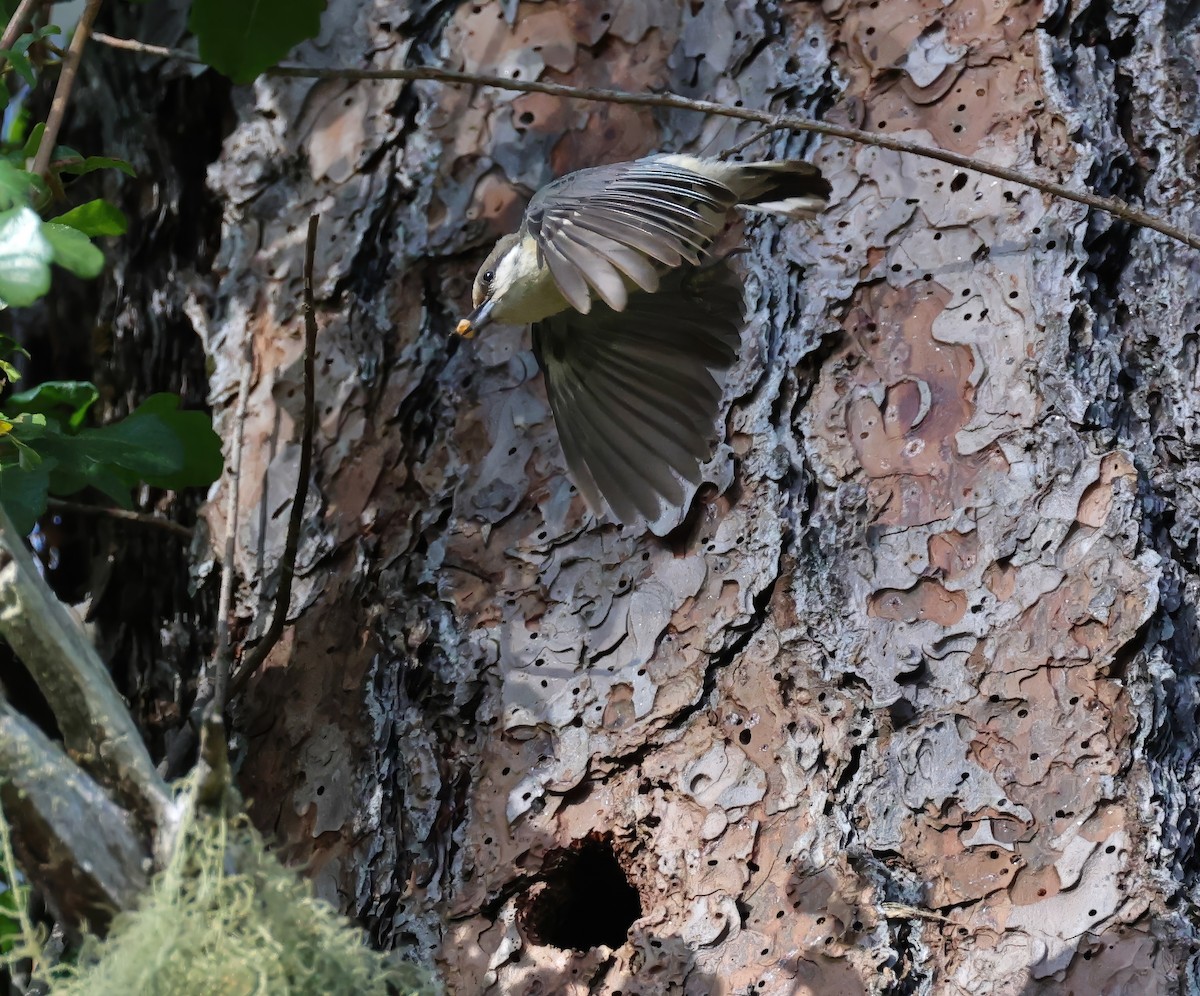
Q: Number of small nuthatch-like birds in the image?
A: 1